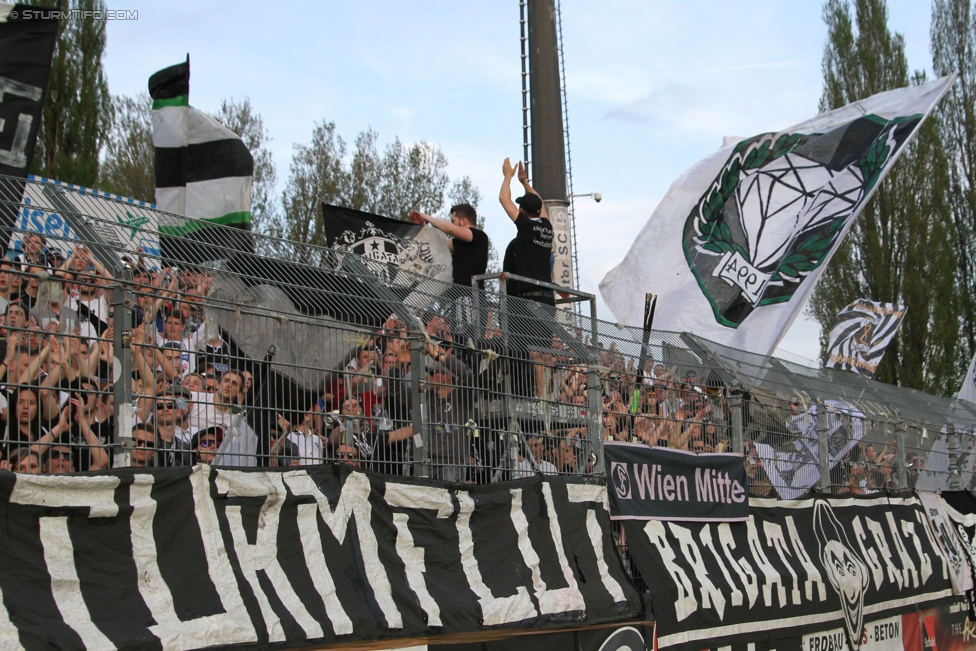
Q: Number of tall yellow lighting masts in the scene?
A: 0